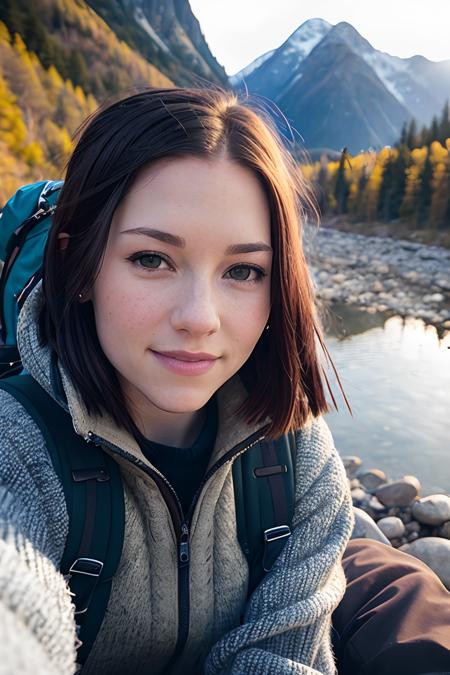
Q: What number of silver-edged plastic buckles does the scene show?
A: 2